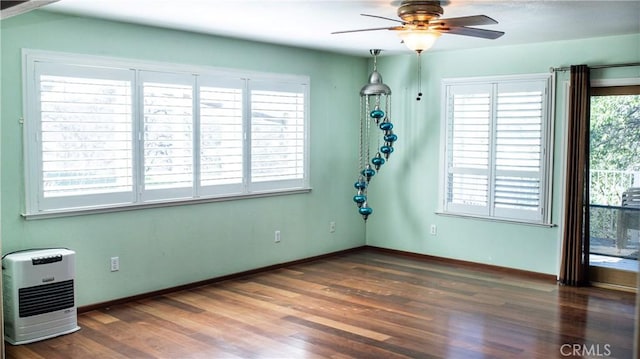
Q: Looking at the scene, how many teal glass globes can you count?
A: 9